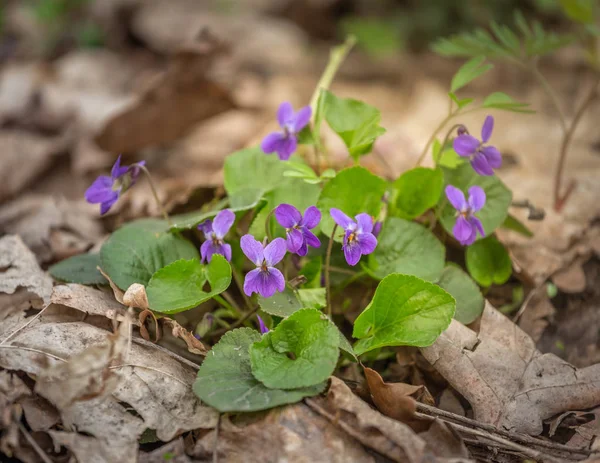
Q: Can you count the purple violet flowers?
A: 8